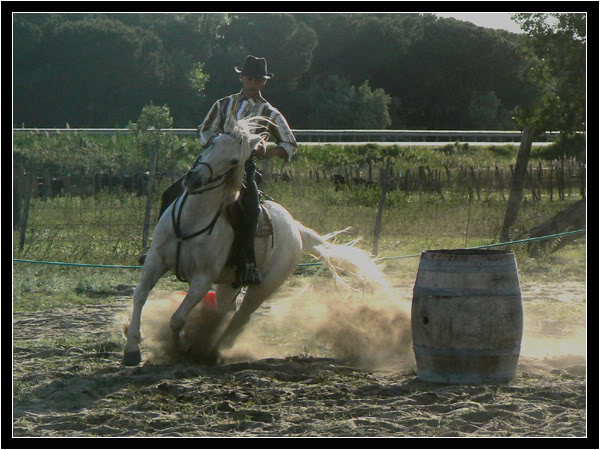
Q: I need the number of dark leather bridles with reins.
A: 1